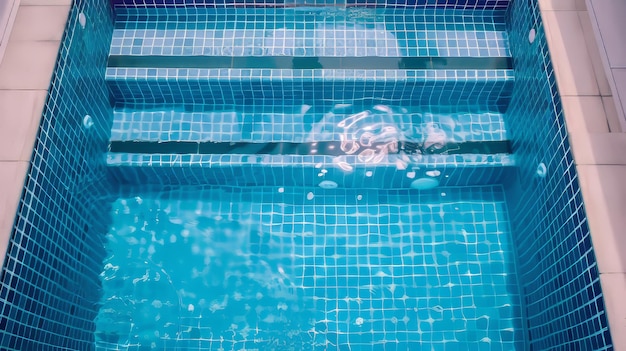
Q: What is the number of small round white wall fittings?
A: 4